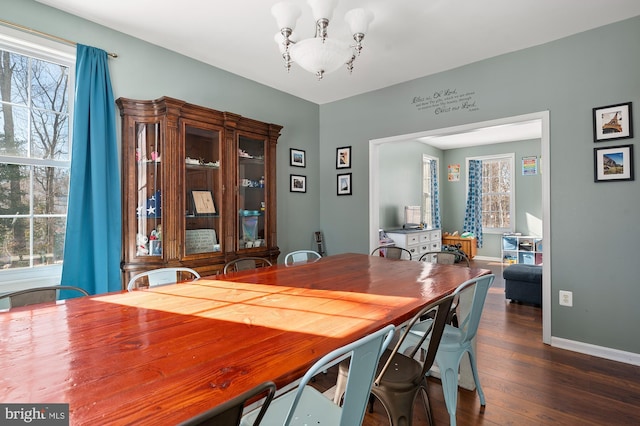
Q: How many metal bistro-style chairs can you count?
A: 10